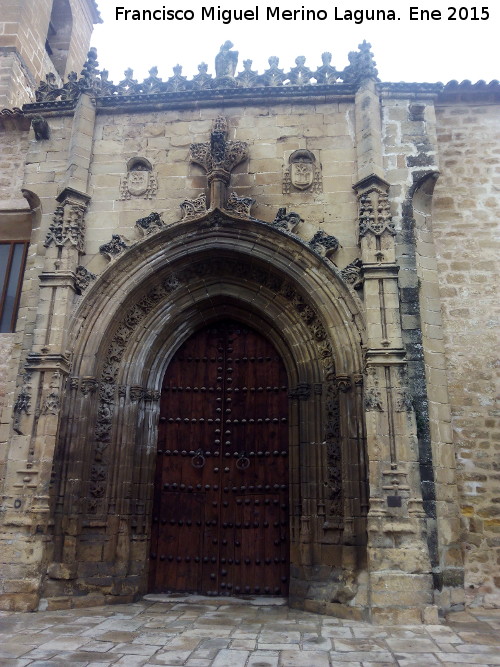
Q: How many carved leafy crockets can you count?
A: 8